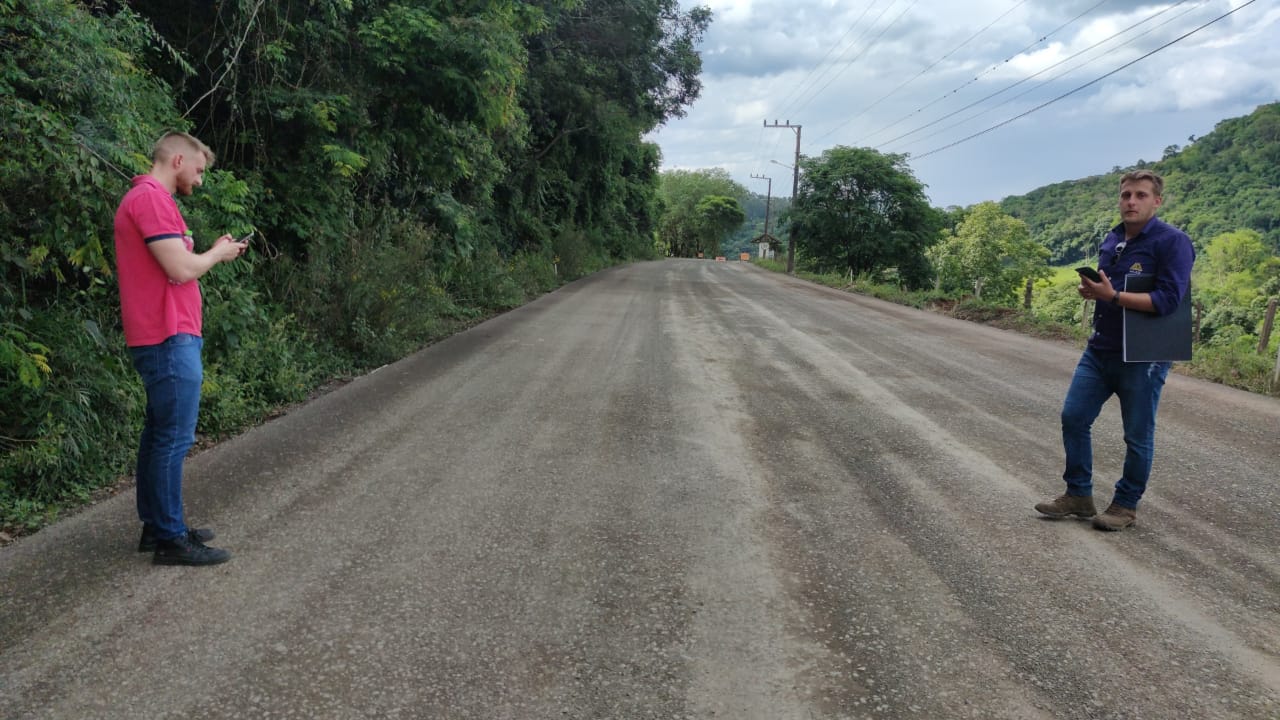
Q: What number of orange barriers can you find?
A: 3